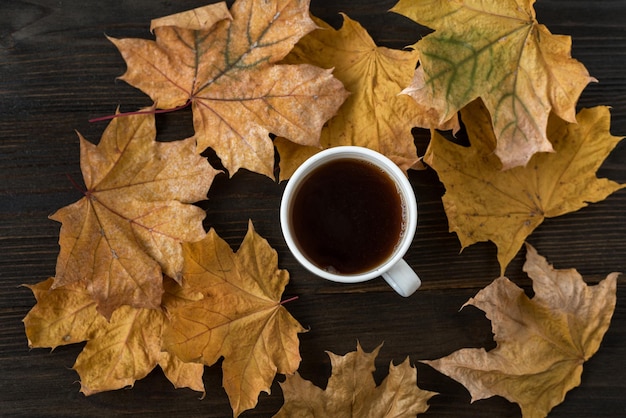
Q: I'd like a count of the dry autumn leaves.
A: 9